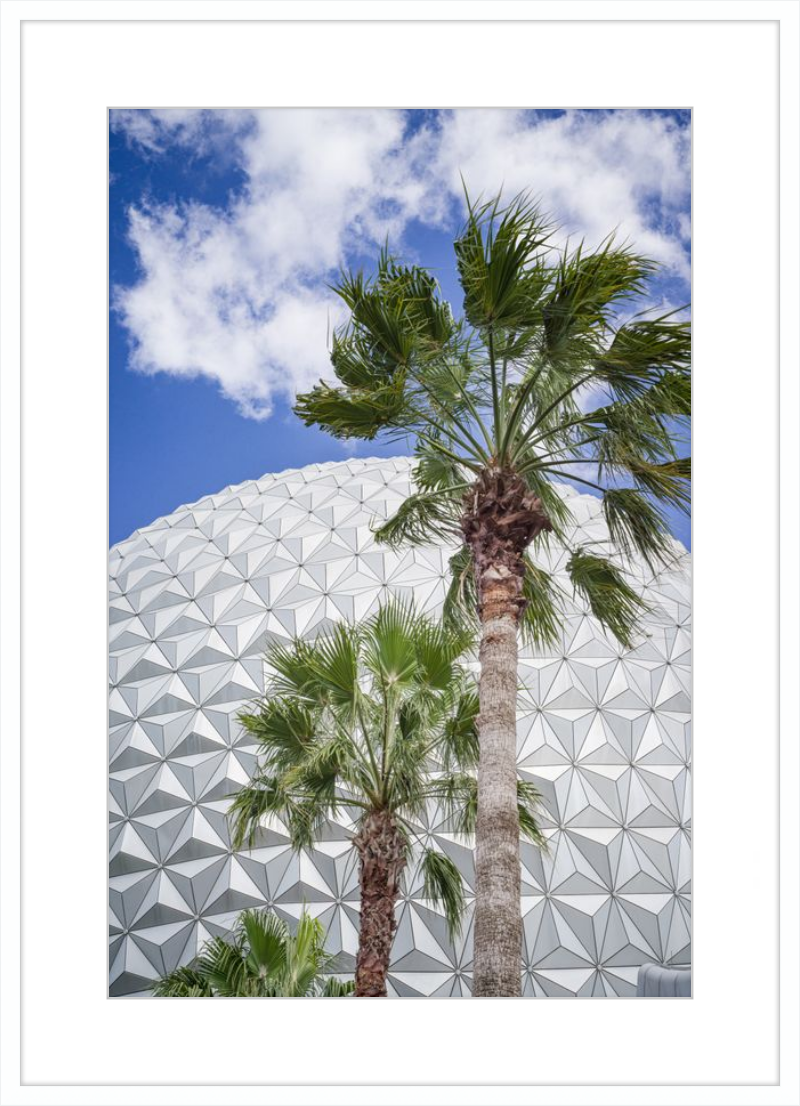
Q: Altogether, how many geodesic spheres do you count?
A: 1